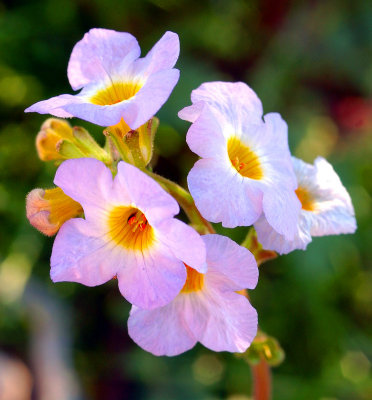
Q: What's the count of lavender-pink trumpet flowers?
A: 5